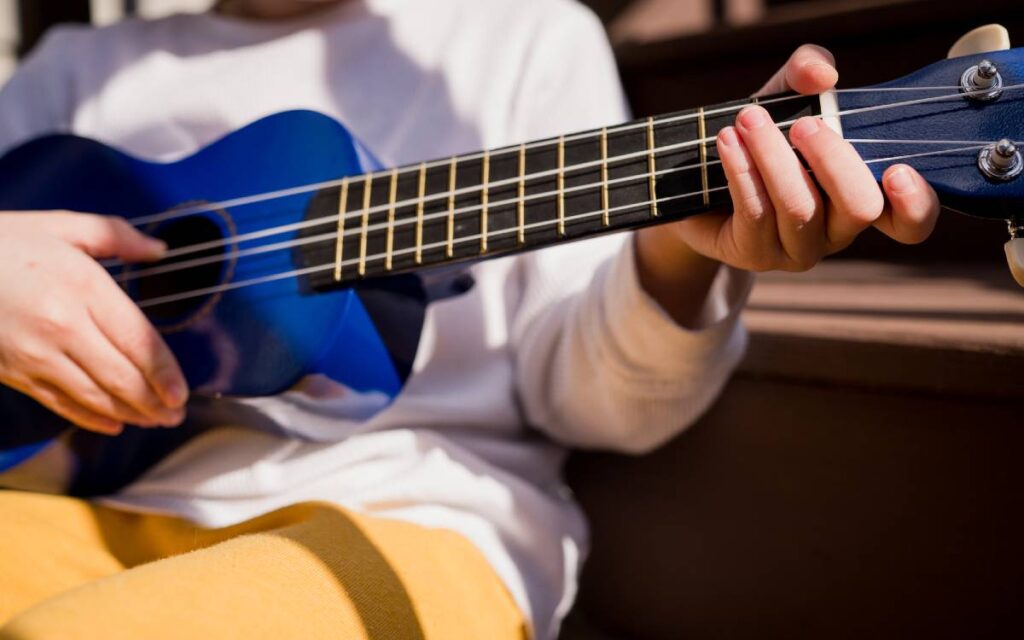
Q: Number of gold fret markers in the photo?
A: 11